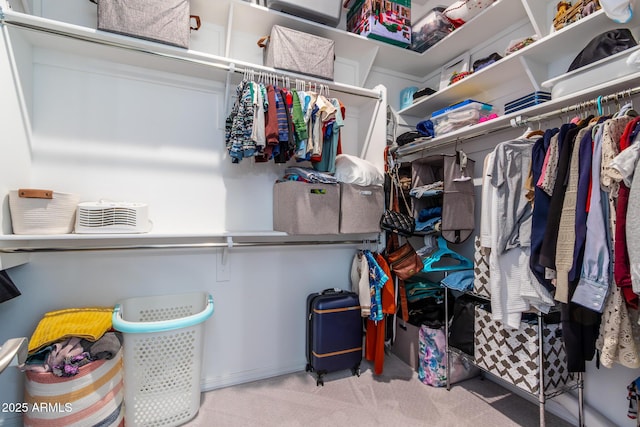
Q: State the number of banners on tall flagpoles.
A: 0